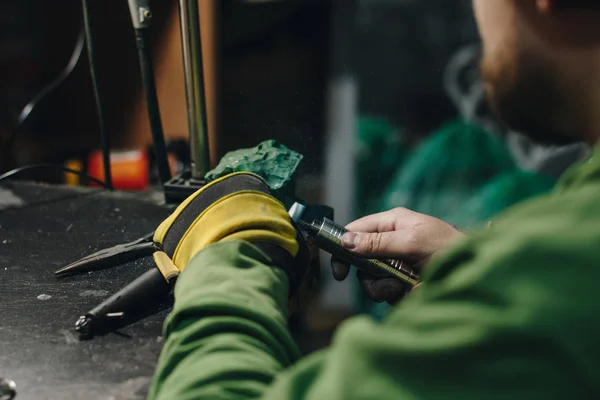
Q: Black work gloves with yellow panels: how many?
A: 1